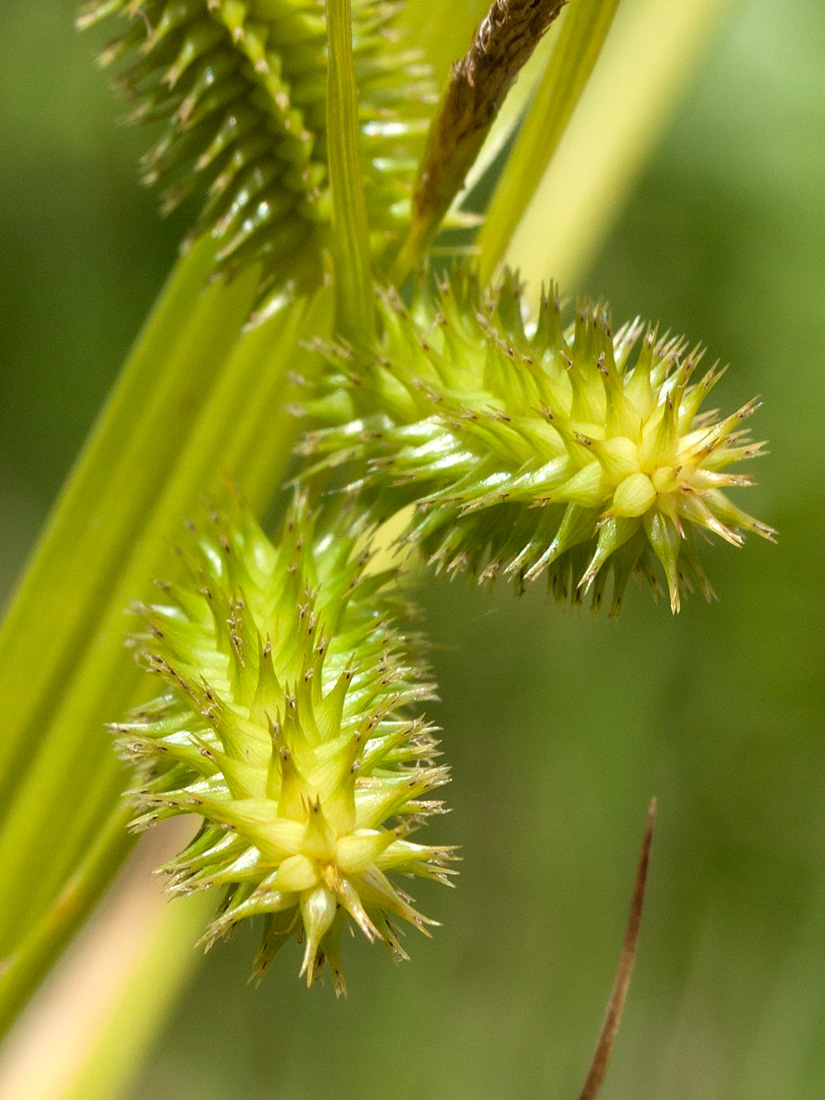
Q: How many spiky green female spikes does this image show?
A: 3